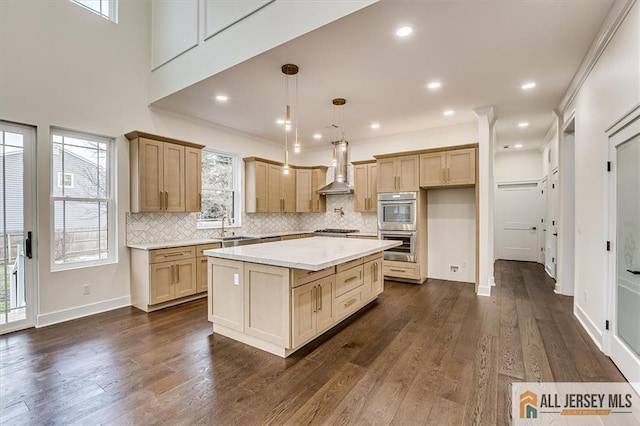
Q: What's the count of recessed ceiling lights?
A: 10